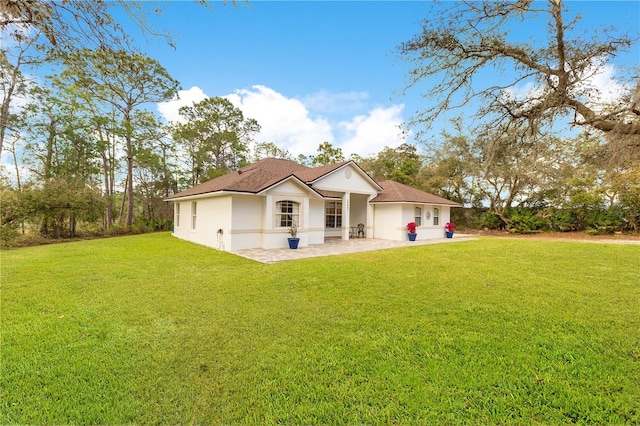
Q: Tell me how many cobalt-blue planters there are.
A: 3